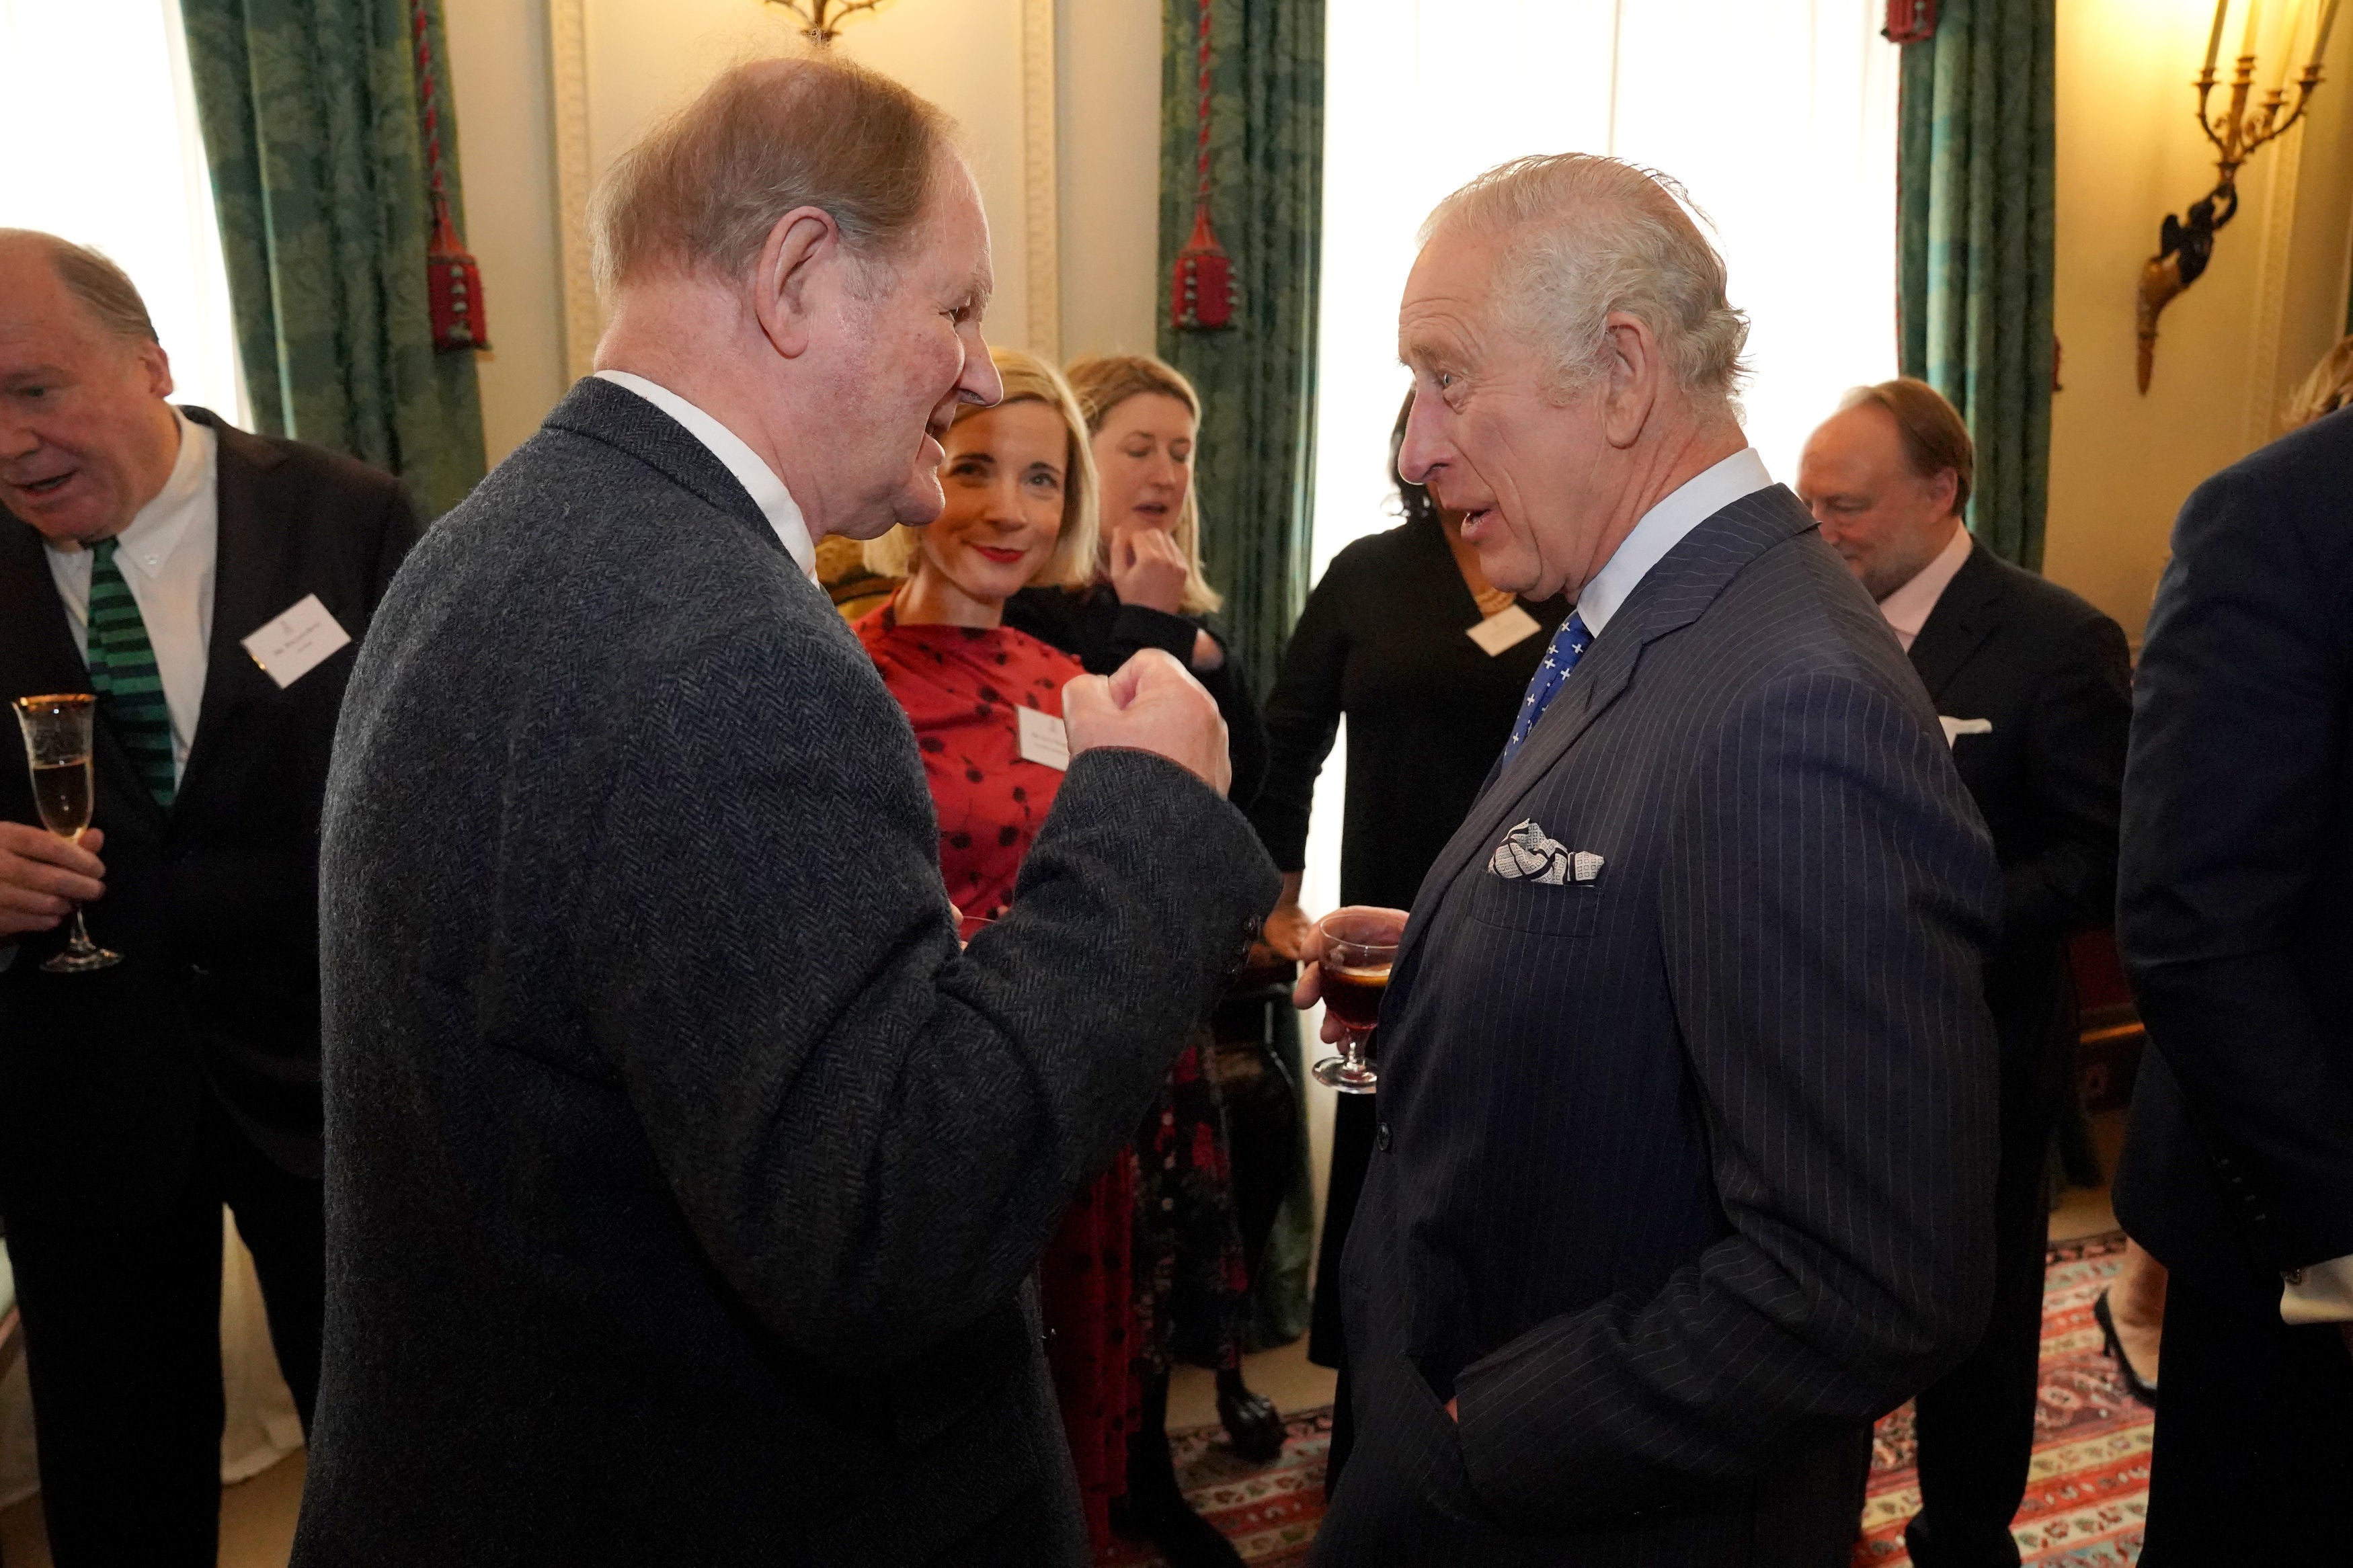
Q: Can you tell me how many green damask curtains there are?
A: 3